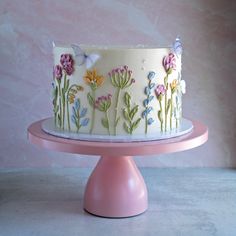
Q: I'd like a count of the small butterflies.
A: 2